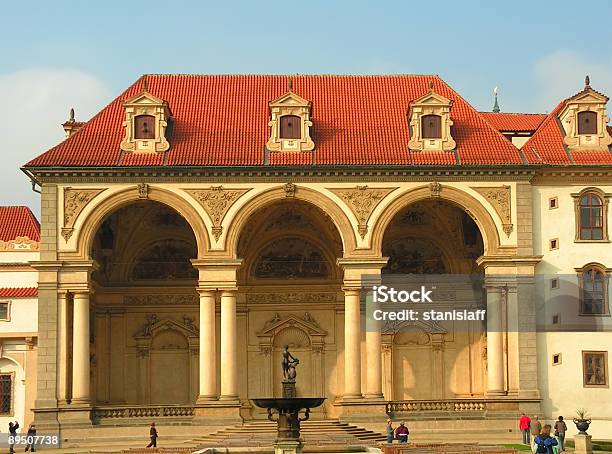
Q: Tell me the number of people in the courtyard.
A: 9